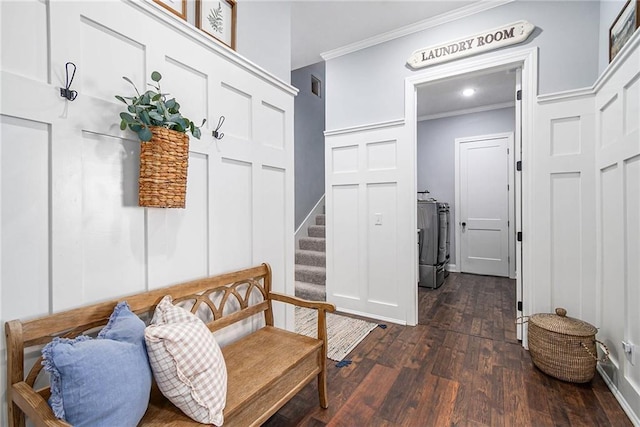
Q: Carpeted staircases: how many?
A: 1